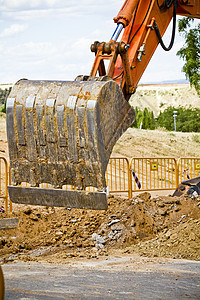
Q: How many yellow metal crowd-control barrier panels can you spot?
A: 4